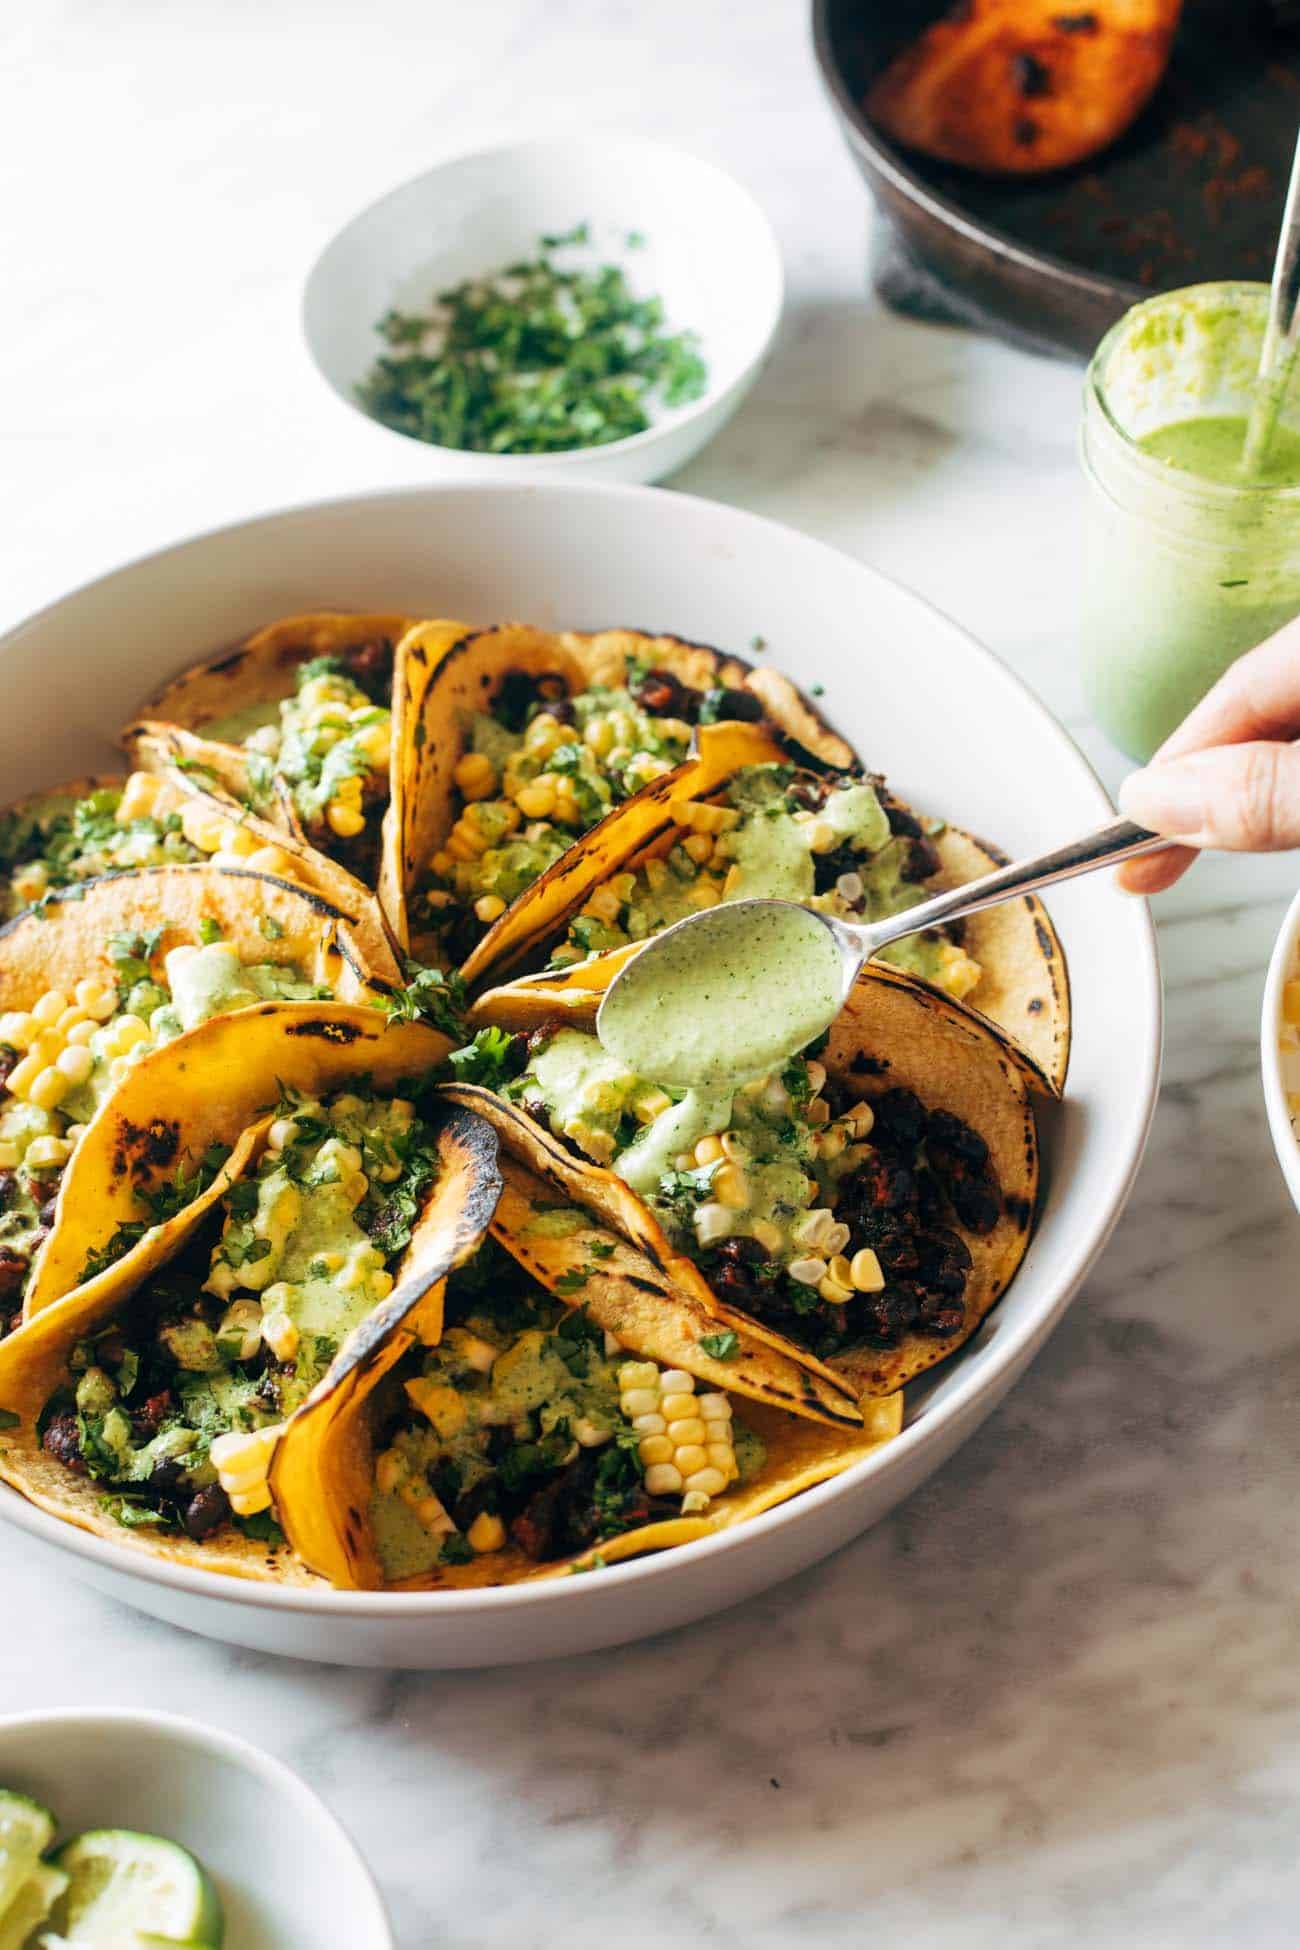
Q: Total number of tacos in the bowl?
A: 8